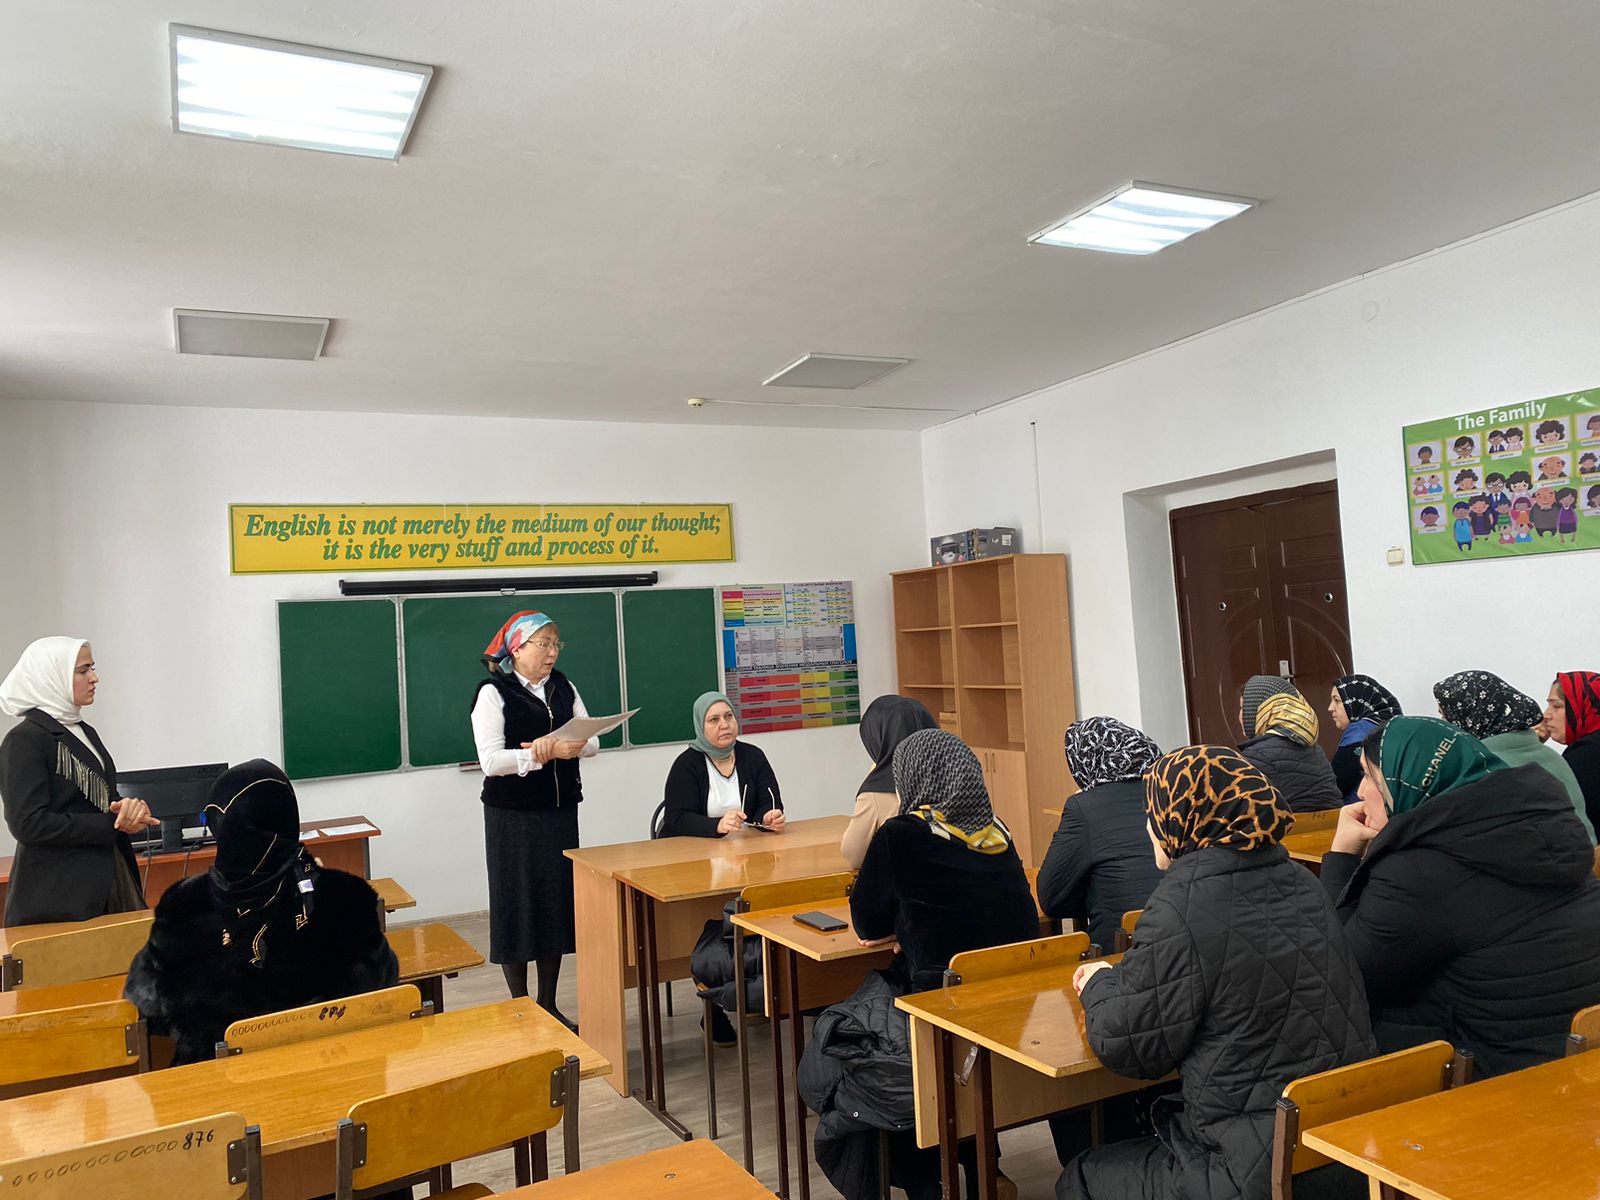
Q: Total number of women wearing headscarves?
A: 13